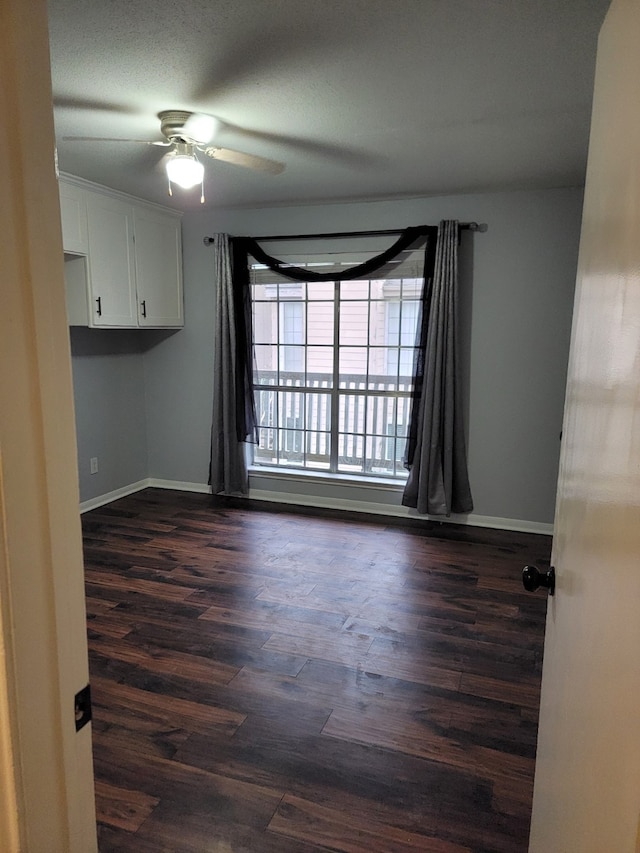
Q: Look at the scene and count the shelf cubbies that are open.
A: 1